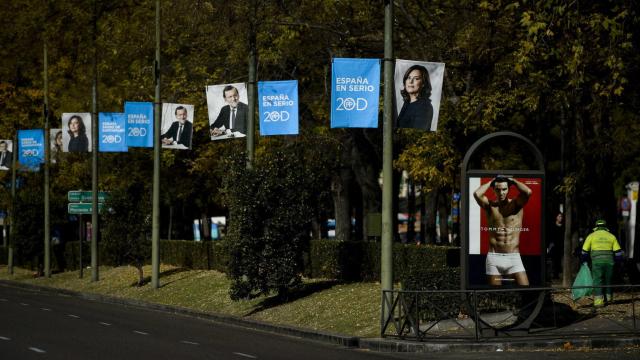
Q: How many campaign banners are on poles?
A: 11